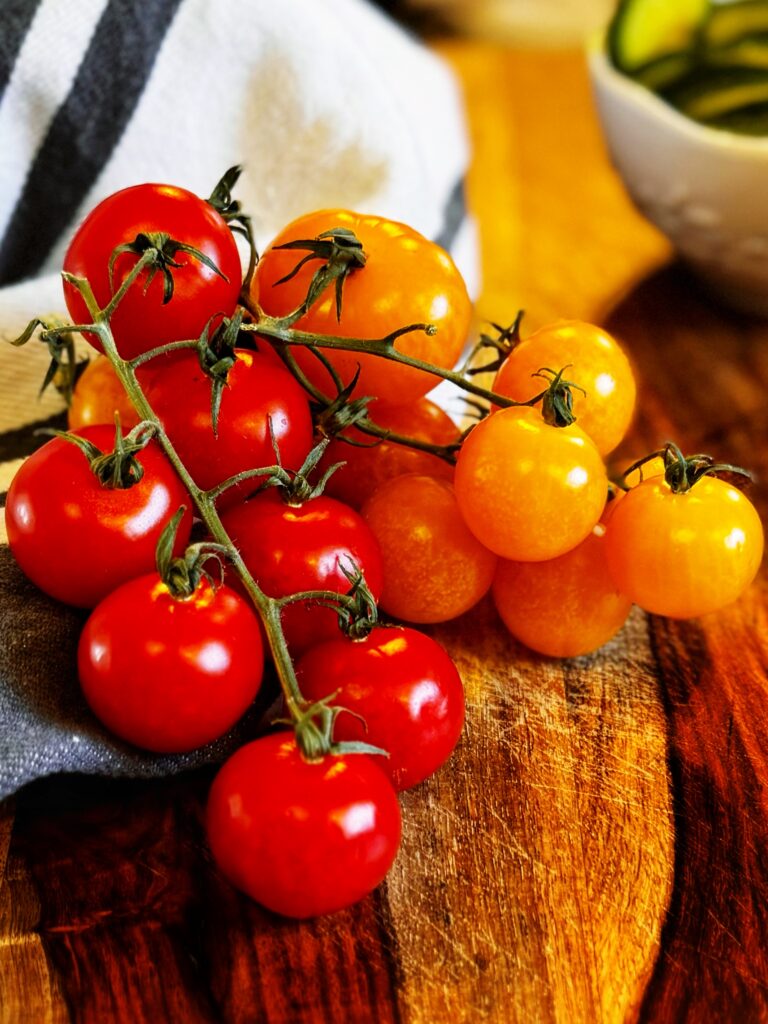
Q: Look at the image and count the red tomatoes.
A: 7